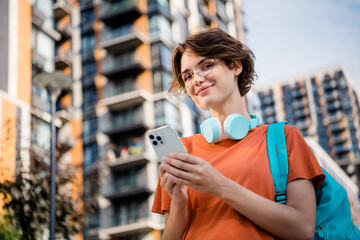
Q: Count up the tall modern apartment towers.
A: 2